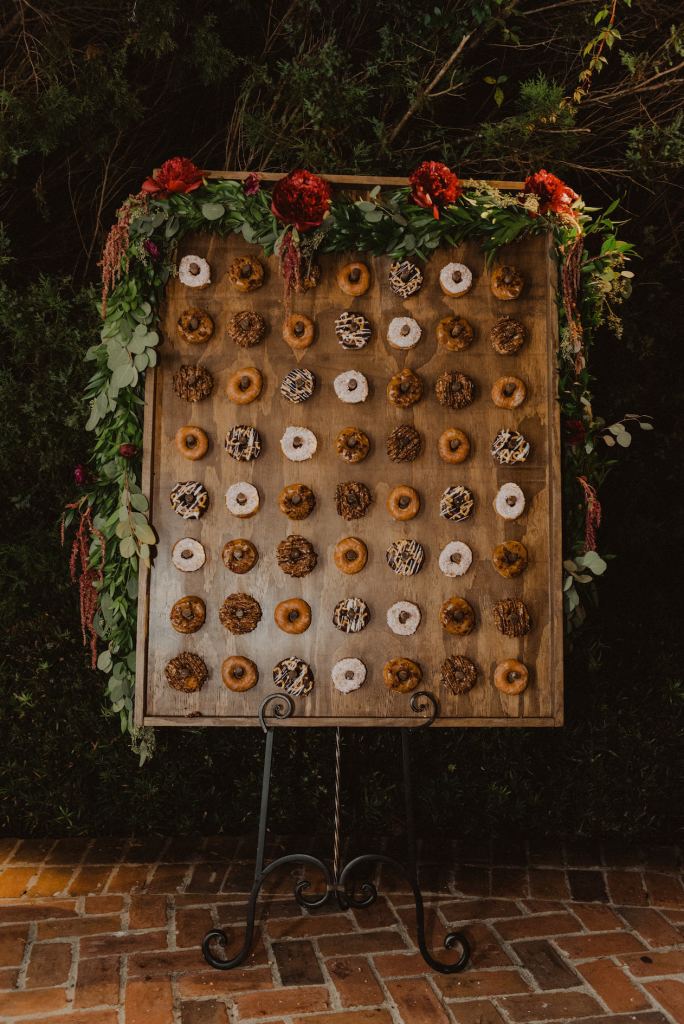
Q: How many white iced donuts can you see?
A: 11